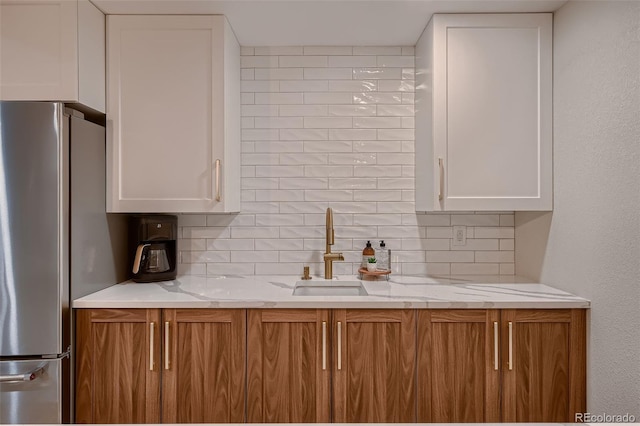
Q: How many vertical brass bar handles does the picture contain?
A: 8